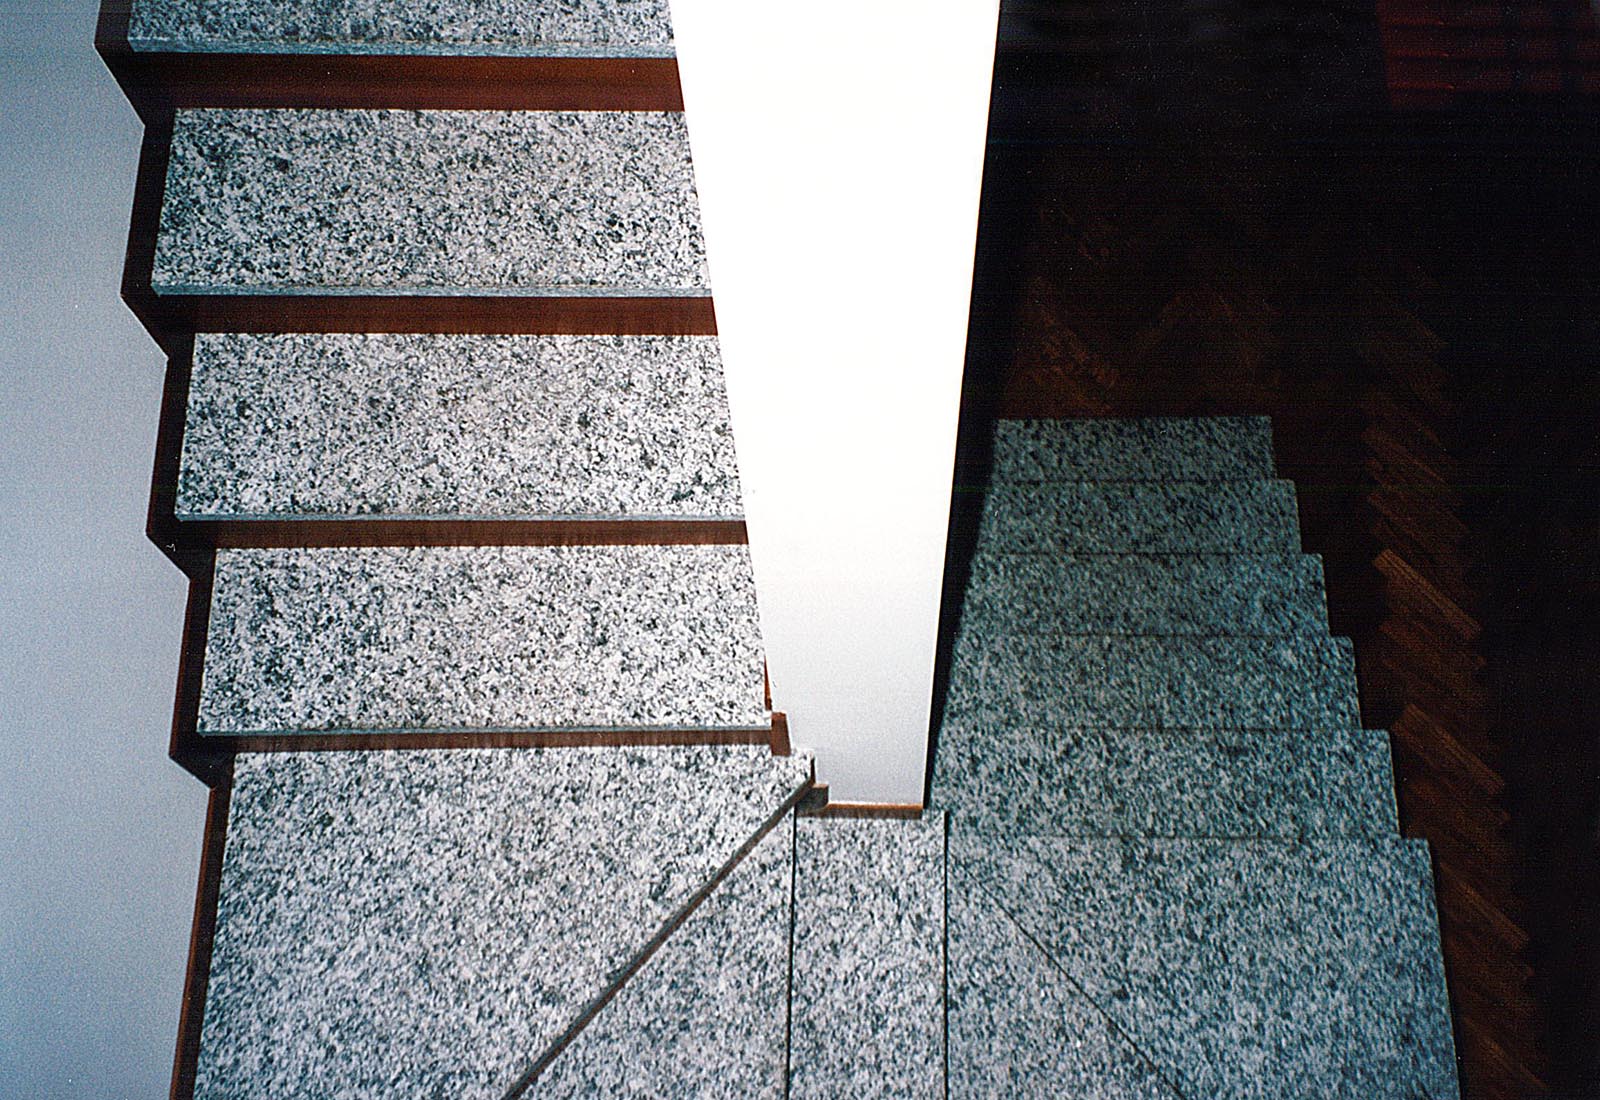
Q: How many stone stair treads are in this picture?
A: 14